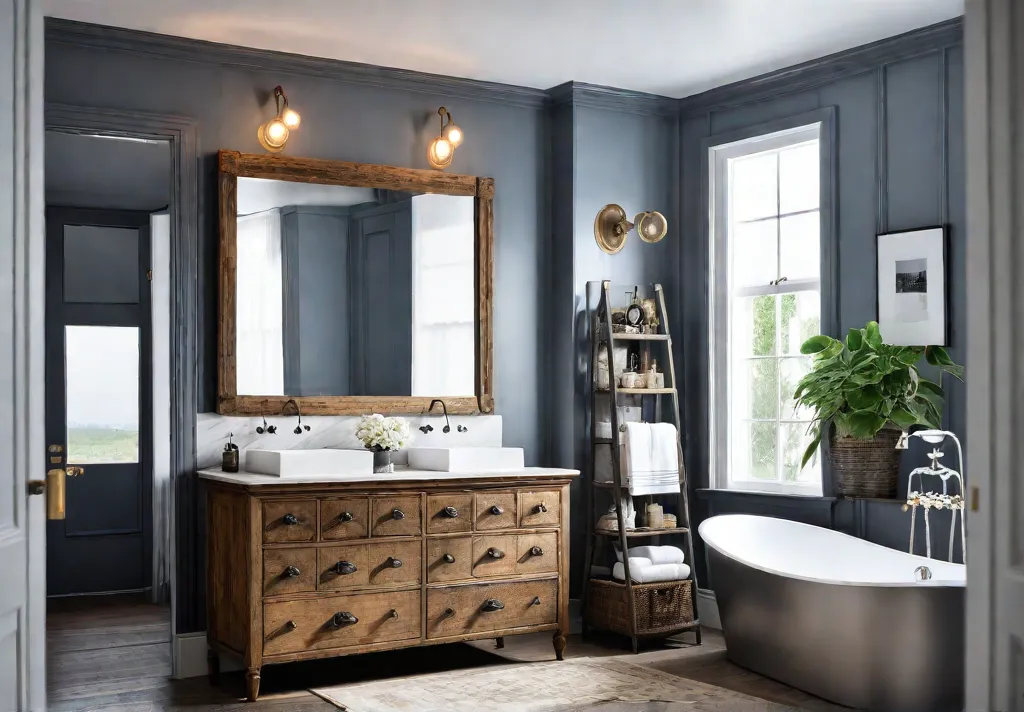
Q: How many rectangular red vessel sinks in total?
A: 0